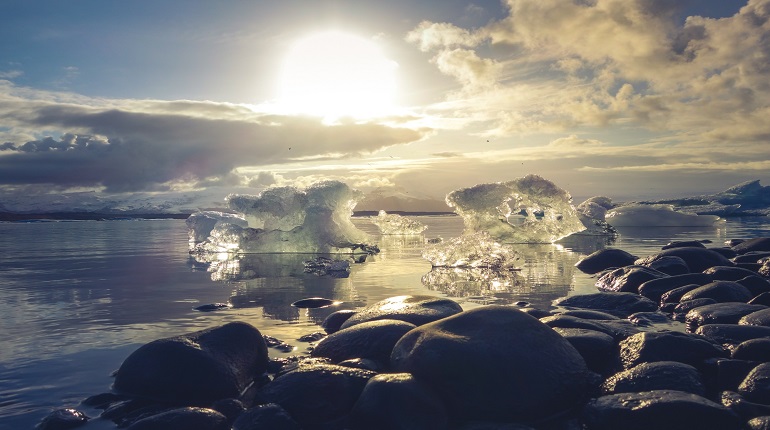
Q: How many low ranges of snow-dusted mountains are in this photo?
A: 1